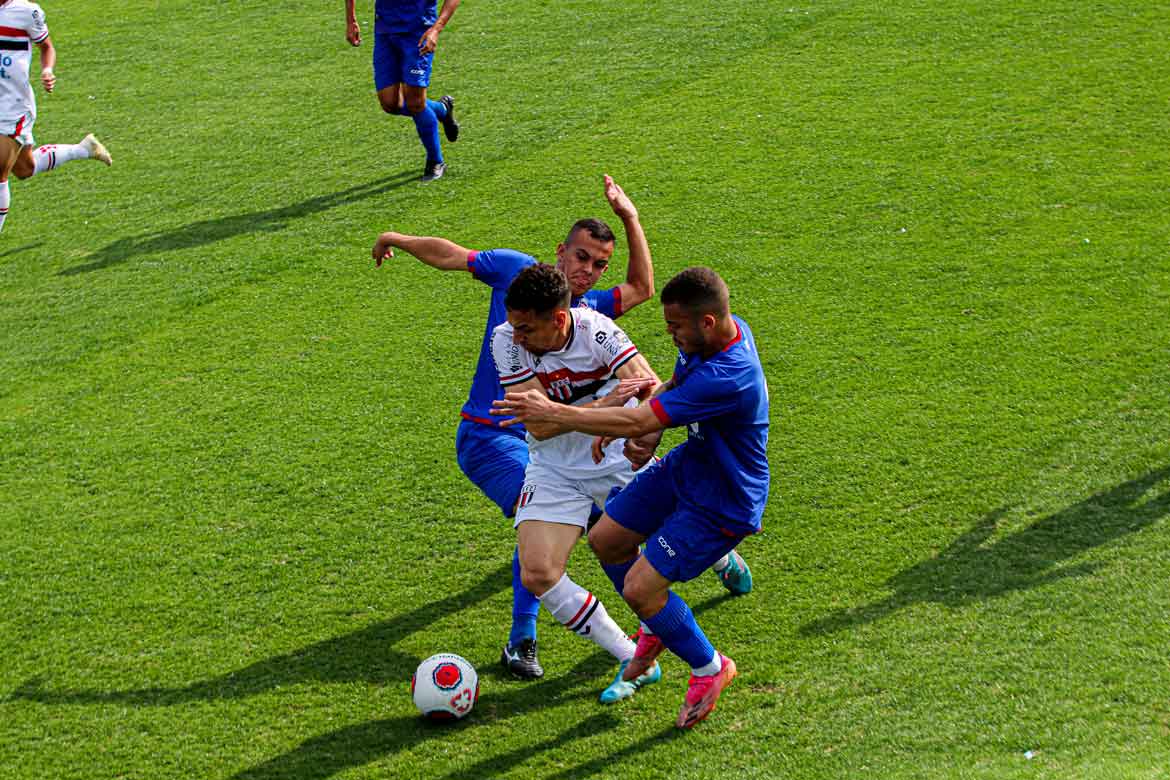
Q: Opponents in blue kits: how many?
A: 3